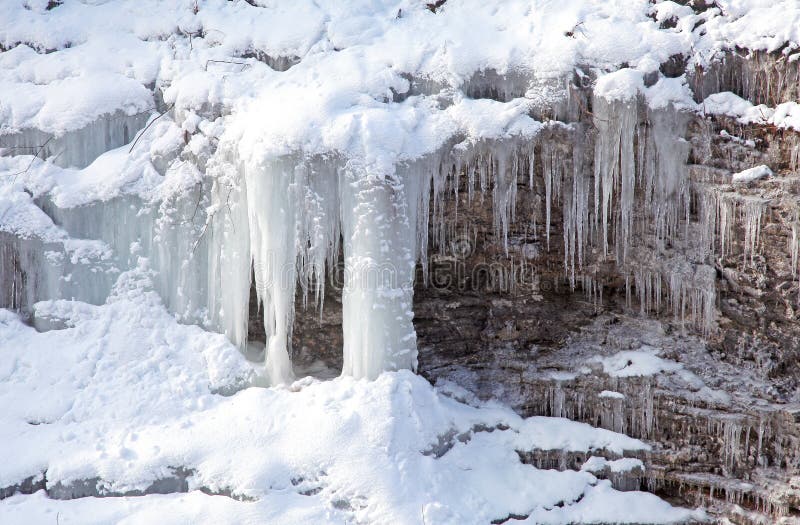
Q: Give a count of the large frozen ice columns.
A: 2